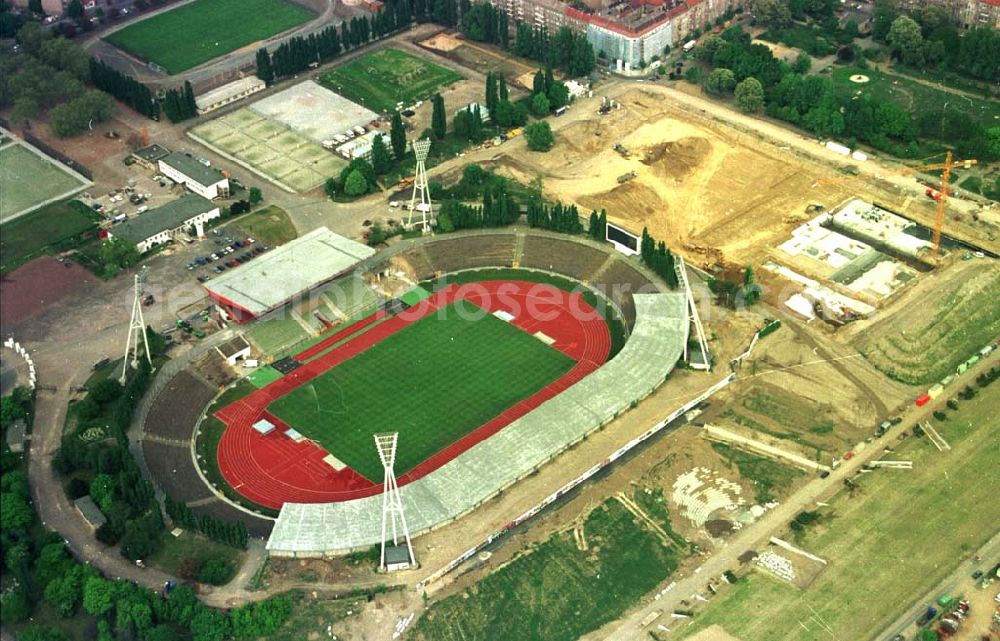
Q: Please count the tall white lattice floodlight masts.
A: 4